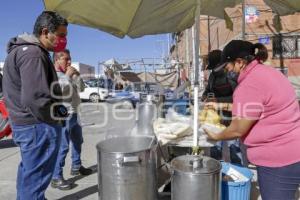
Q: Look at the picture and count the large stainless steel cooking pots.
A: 2